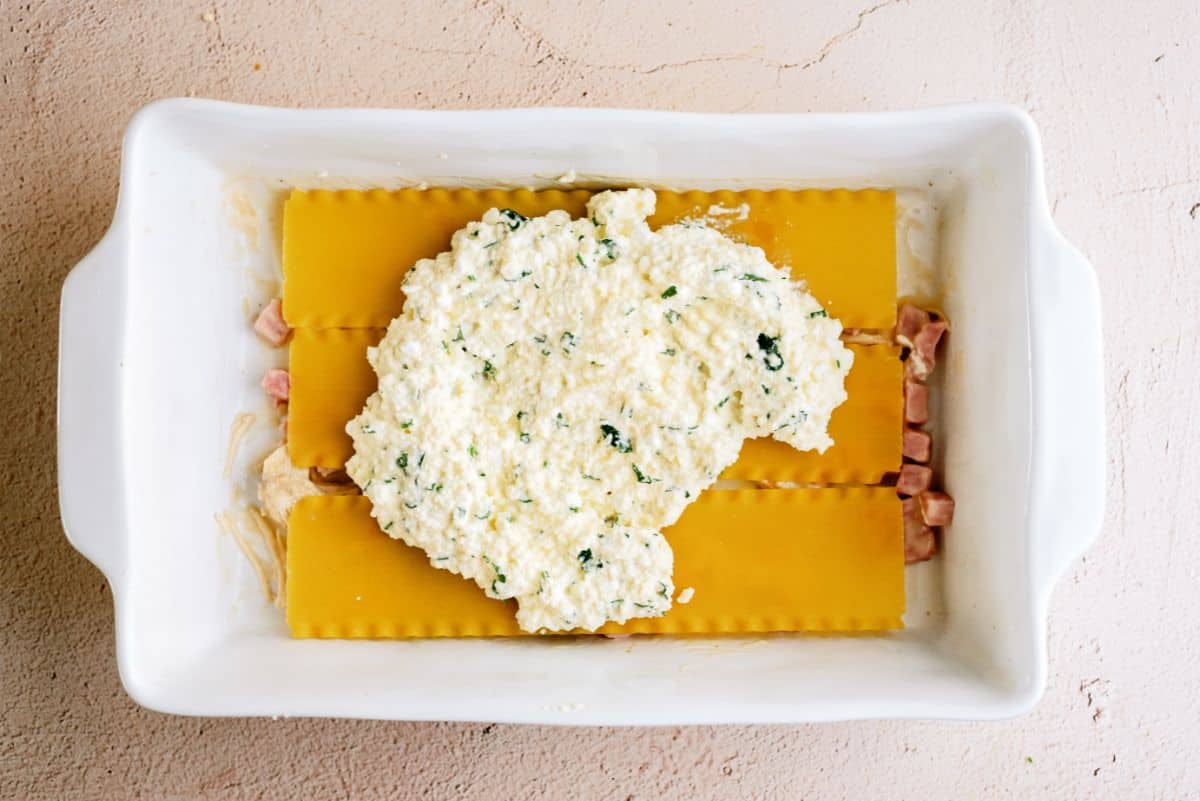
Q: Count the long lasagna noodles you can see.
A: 3